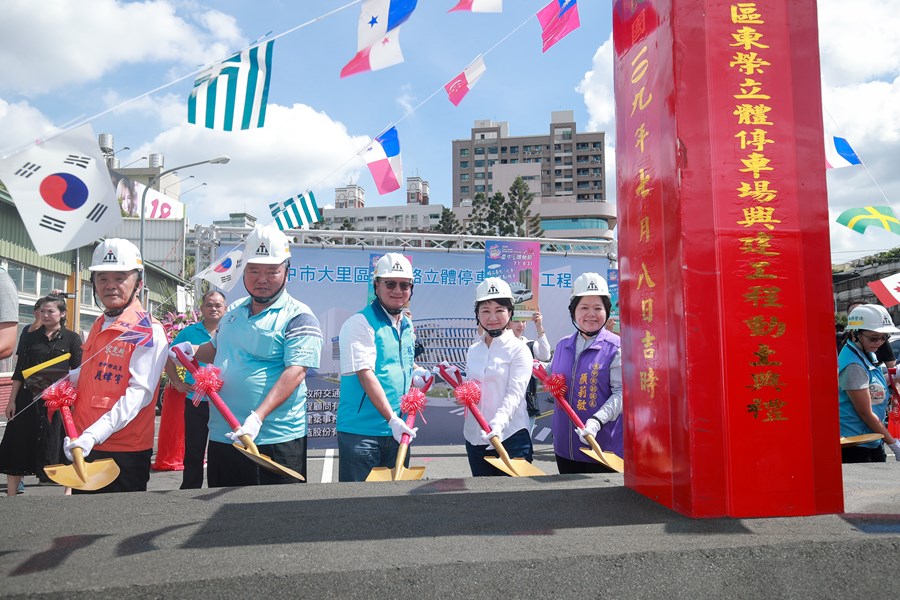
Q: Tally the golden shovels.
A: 6